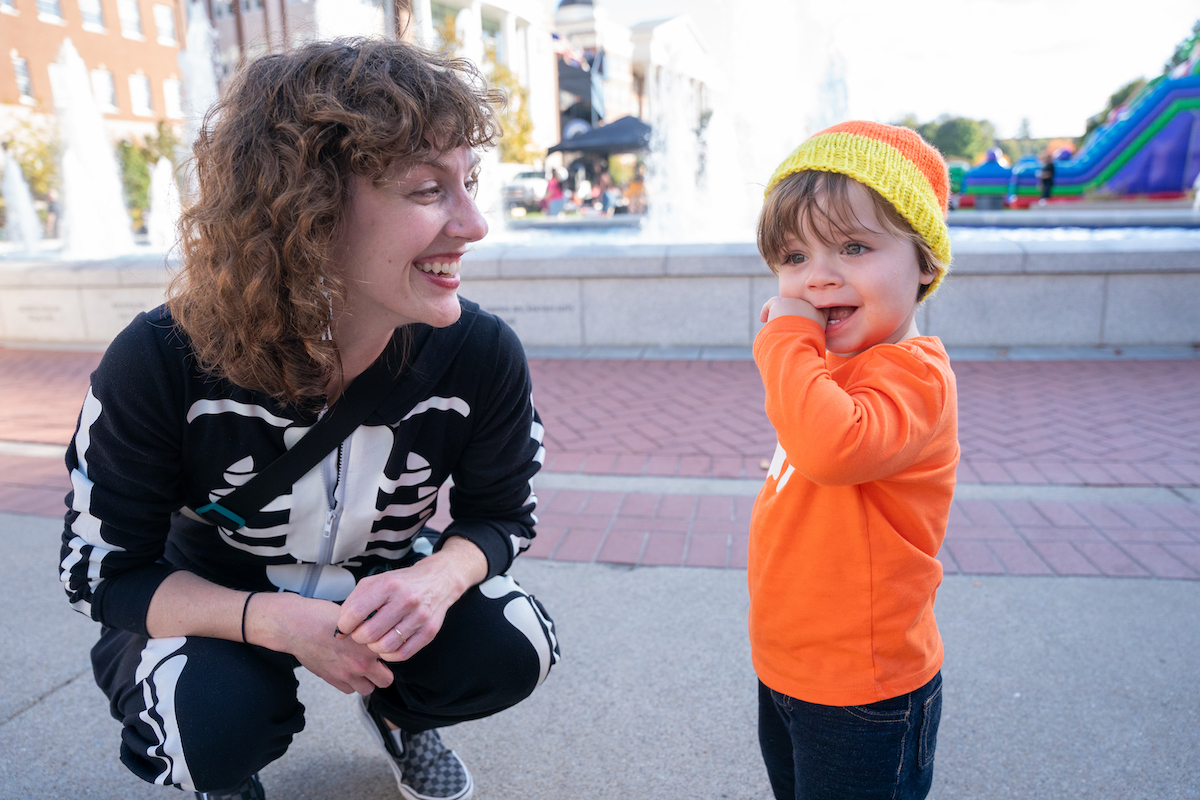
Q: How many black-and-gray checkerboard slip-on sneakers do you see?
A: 2